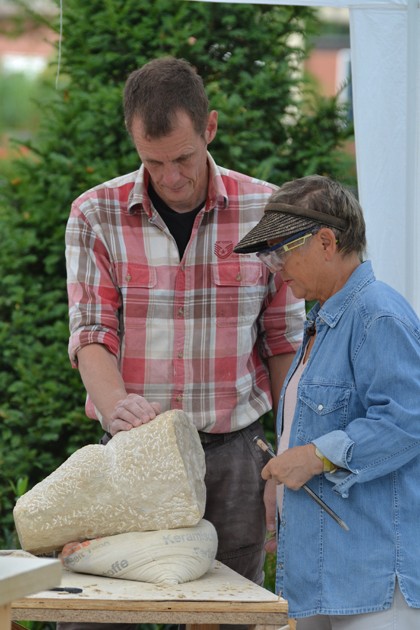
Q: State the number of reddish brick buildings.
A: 2